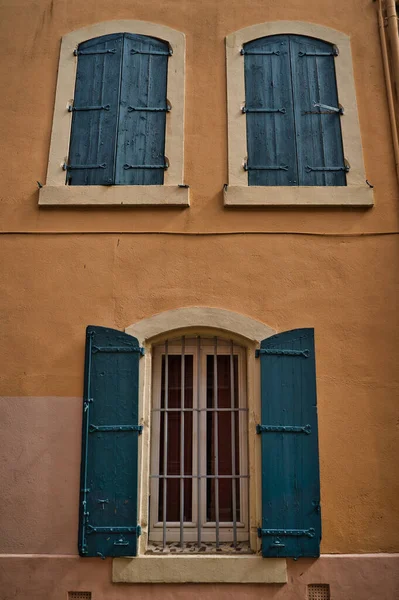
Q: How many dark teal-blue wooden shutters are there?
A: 6